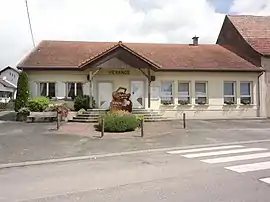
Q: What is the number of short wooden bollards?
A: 4